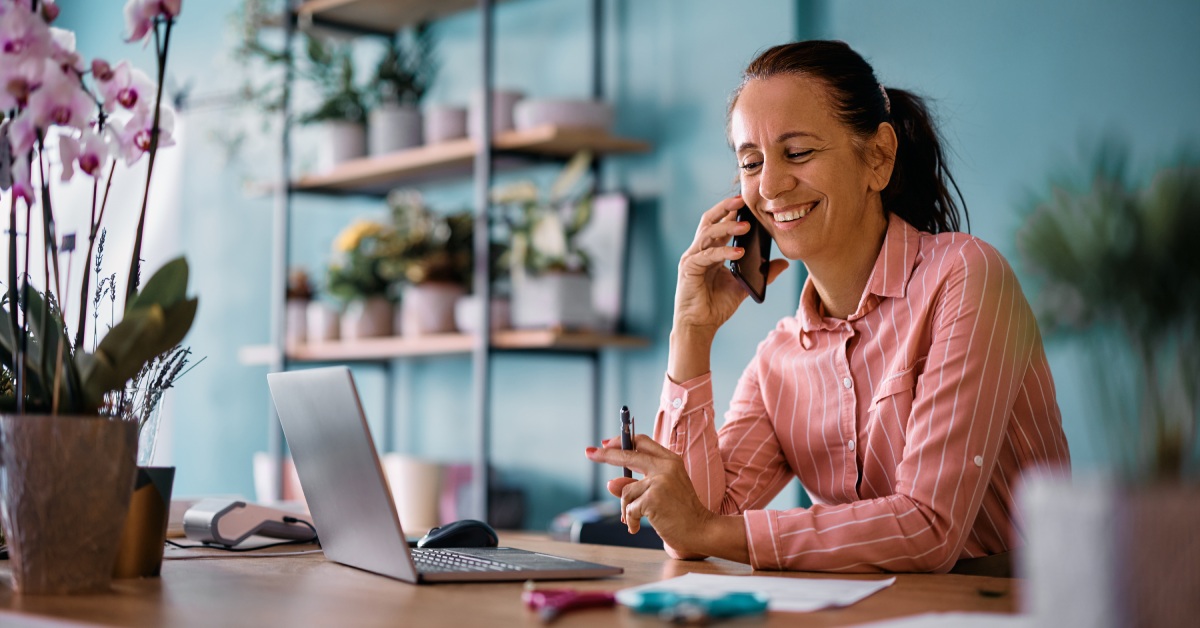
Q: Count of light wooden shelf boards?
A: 3